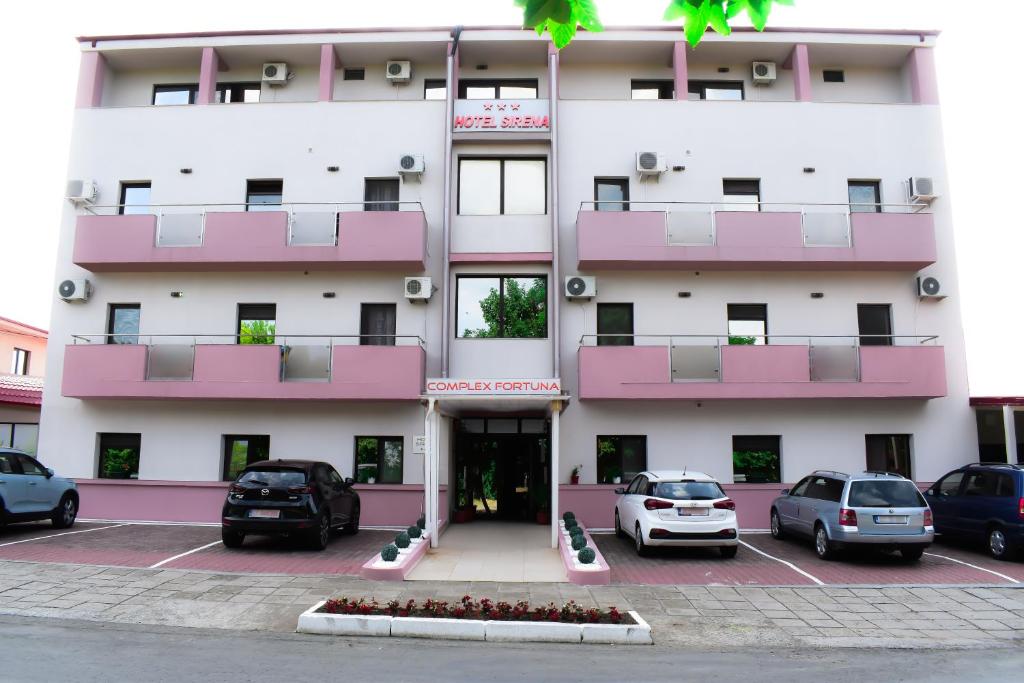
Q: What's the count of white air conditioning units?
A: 11